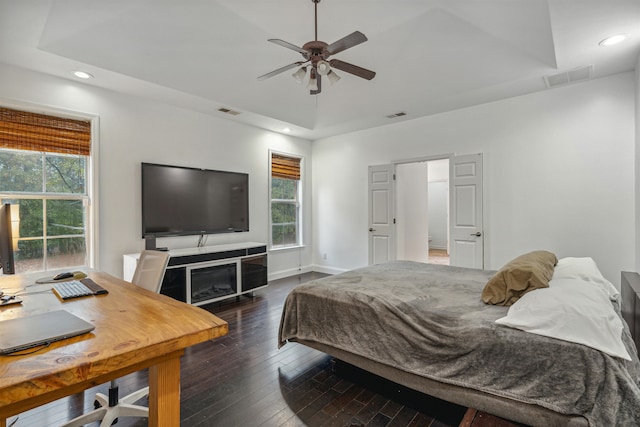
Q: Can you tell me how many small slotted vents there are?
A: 2